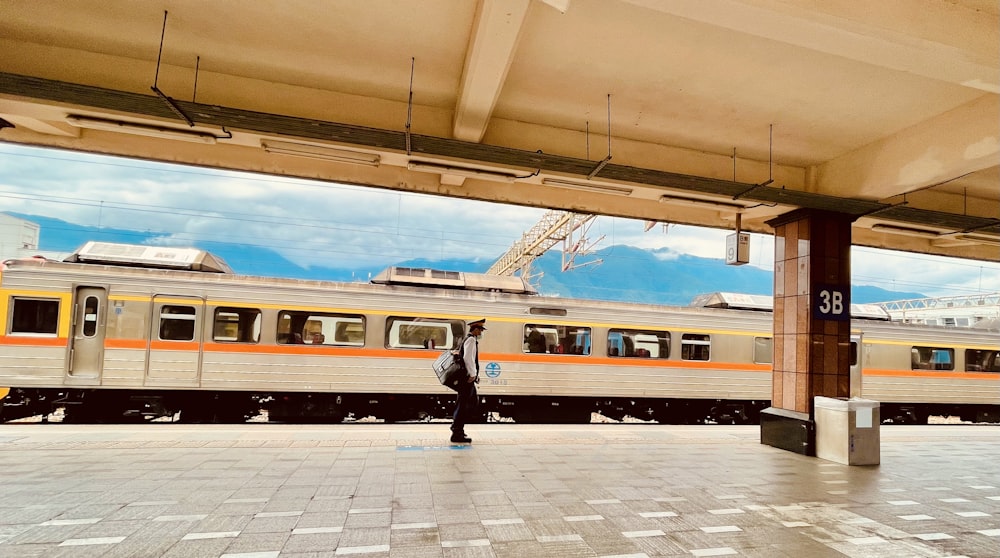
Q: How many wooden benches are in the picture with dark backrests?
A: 0